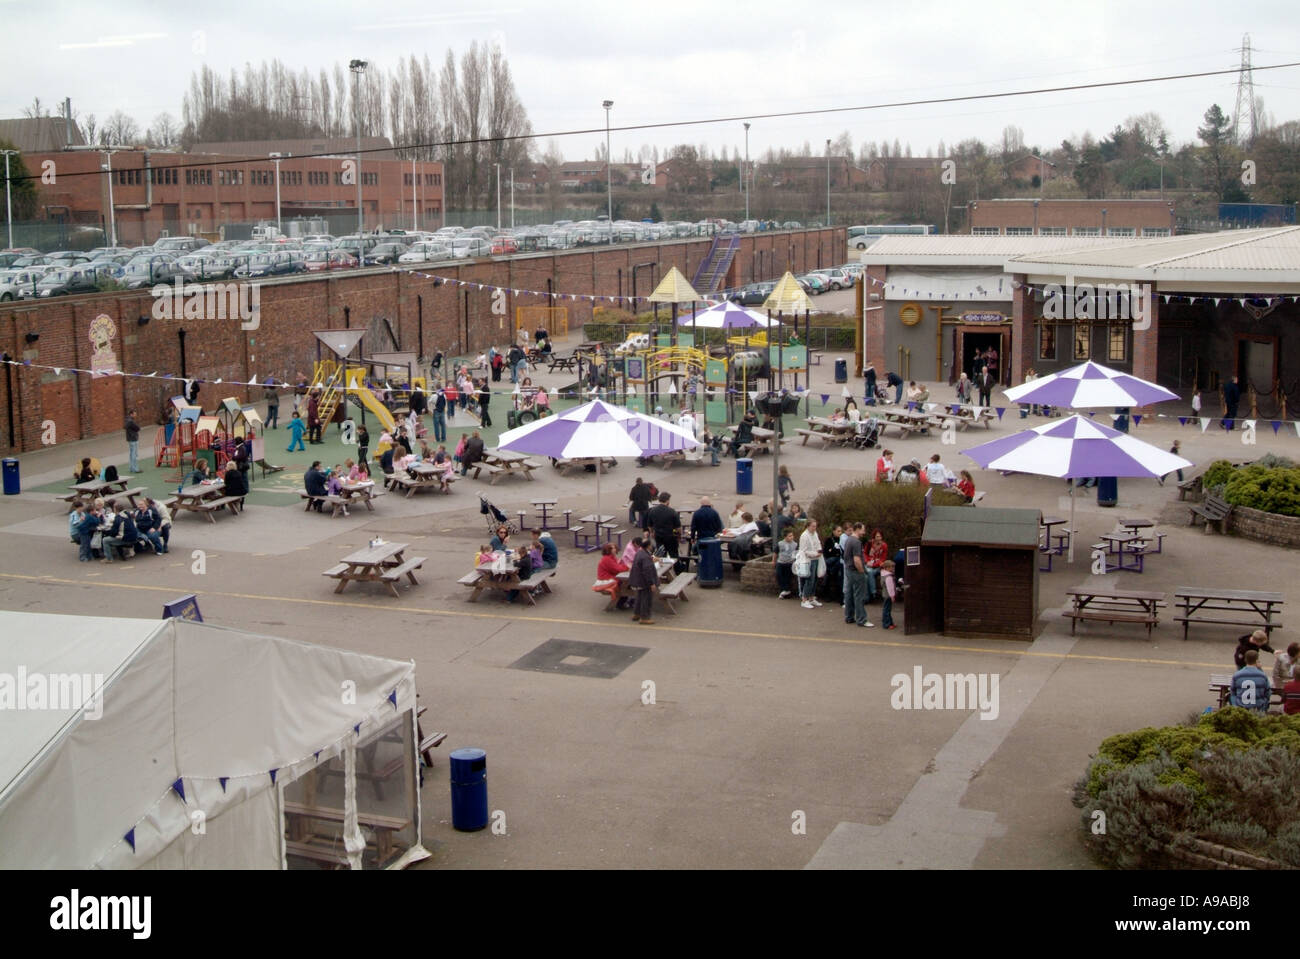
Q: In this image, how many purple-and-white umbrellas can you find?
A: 4